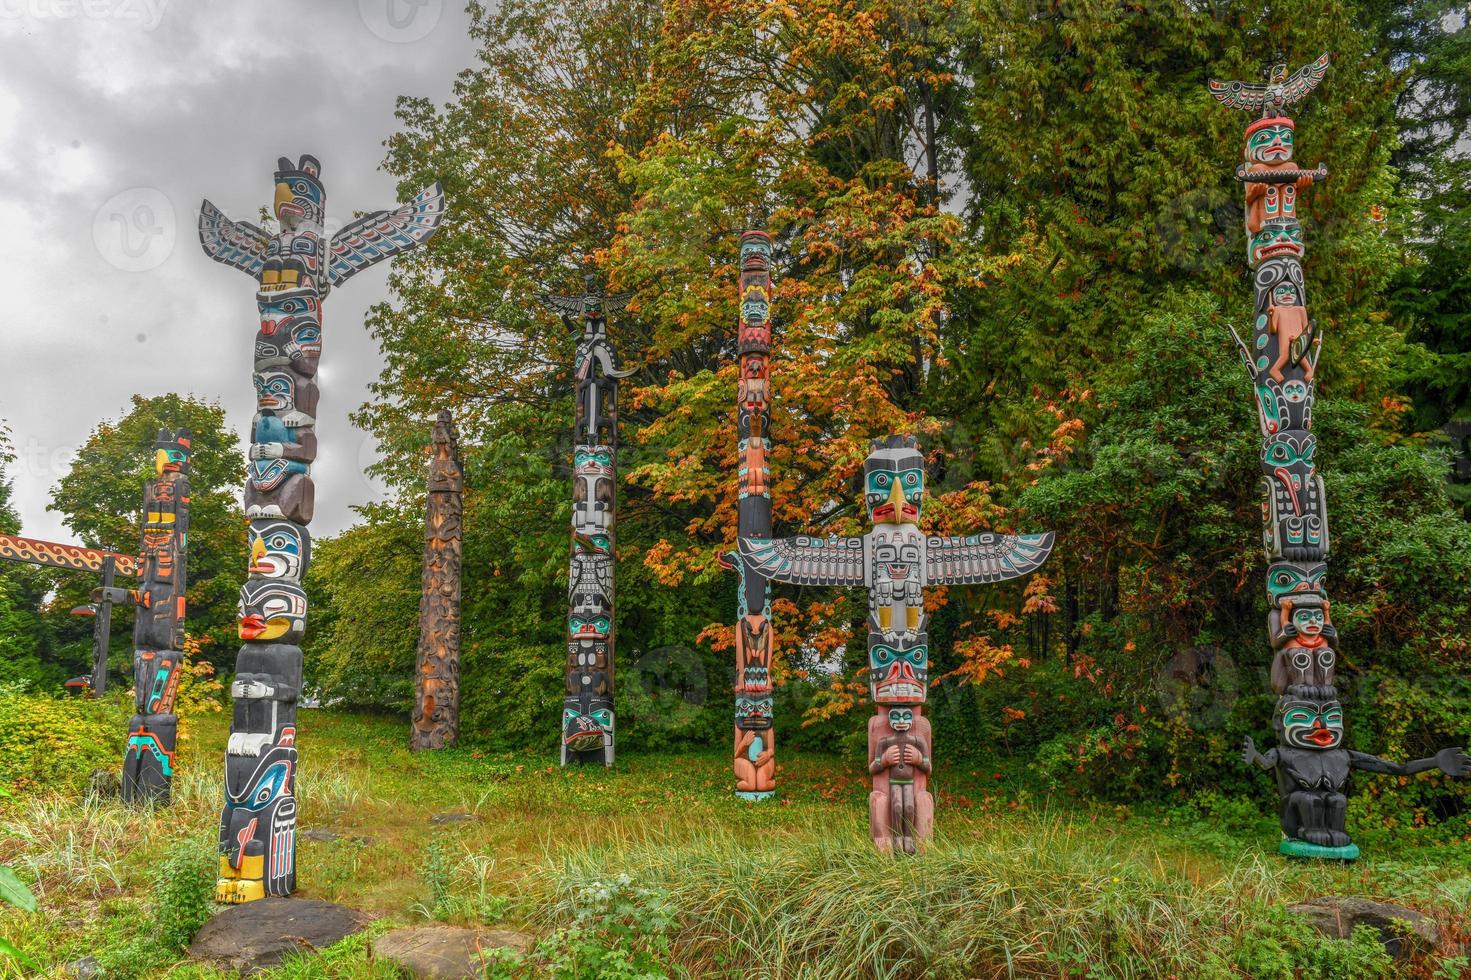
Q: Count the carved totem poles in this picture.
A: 7